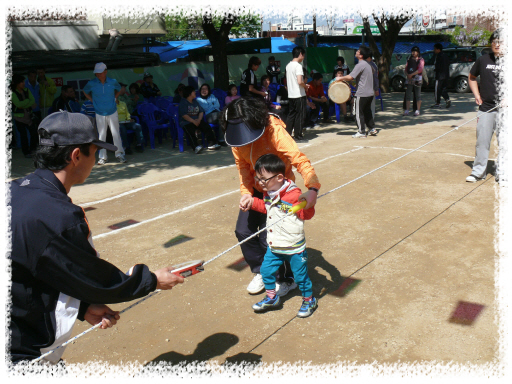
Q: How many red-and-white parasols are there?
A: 0